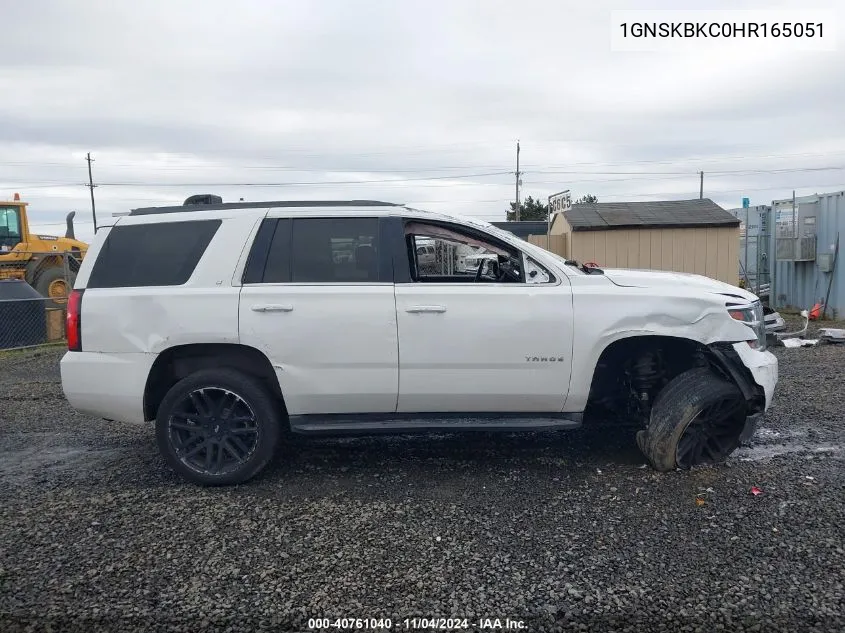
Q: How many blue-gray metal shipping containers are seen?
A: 2